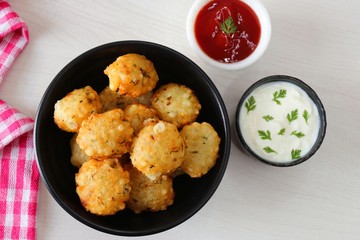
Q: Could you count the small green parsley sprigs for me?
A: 11